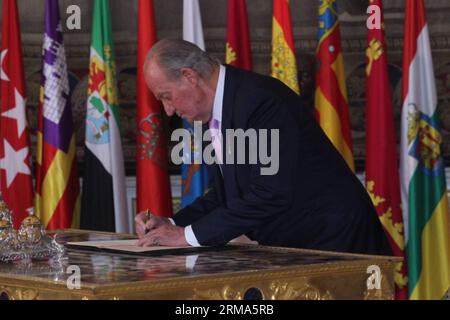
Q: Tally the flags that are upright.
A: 10